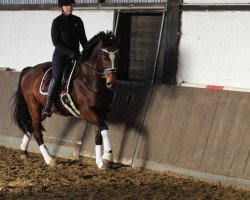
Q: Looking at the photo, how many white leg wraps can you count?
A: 4